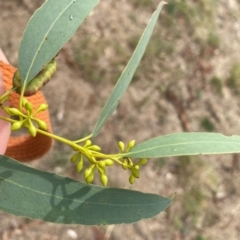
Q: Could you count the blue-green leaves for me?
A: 4